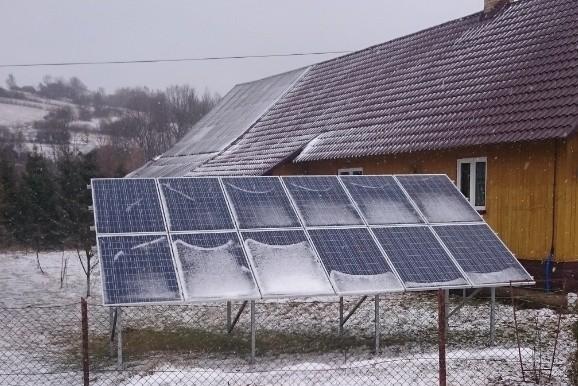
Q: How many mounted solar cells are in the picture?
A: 12